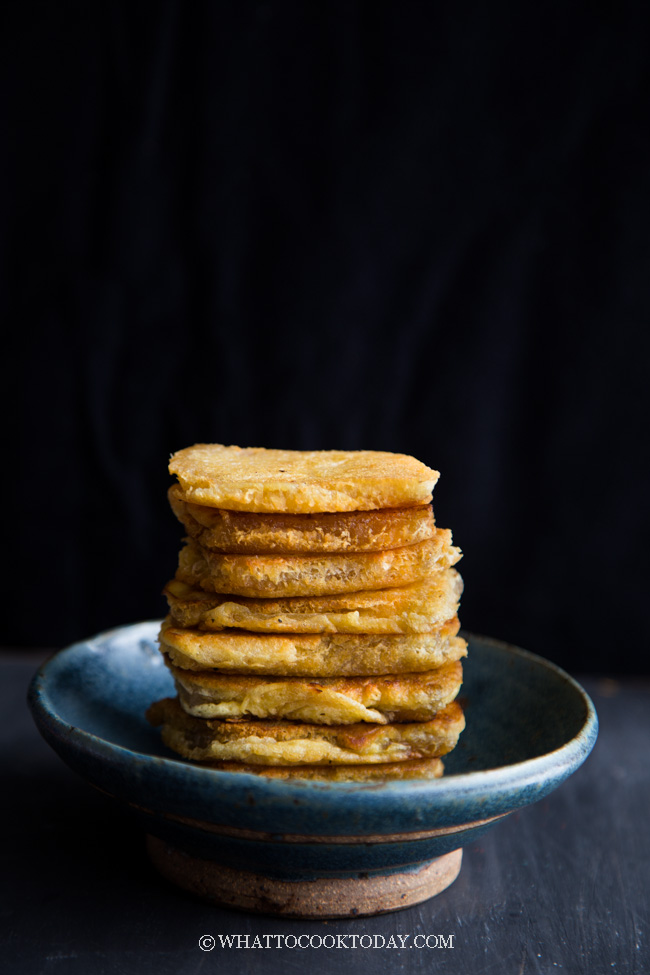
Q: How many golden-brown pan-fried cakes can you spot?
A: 8